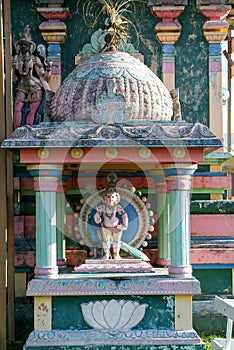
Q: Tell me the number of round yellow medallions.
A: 5